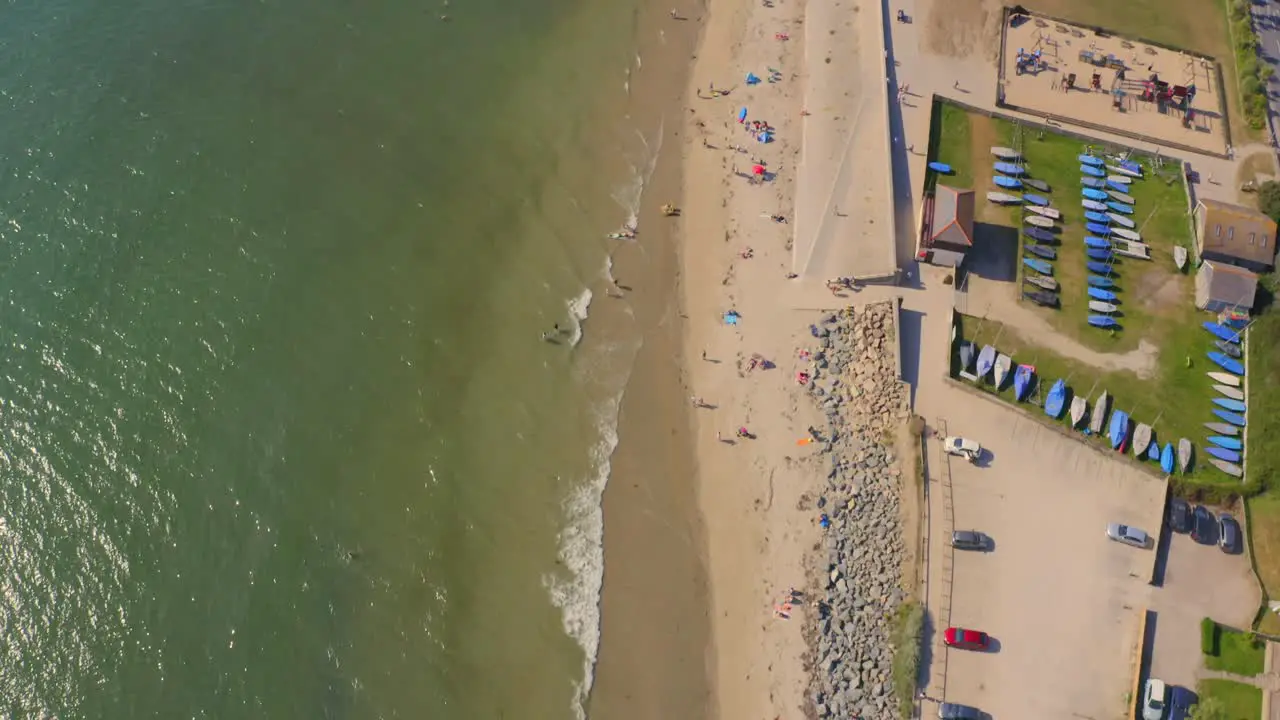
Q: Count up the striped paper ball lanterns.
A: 0